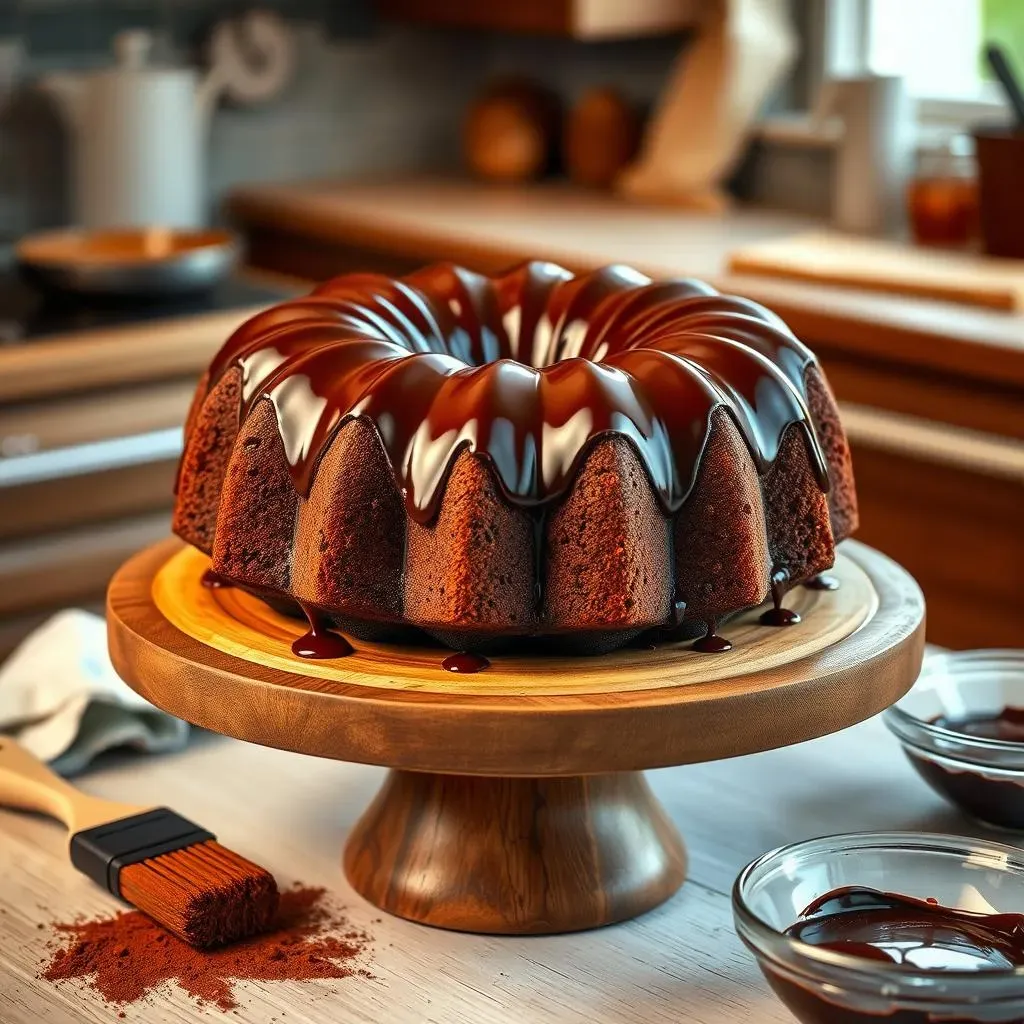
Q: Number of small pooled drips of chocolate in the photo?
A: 6